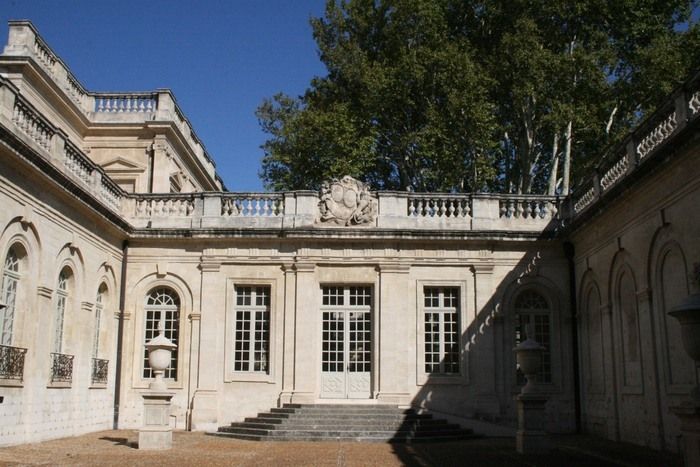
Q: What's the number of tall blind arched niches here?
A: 3